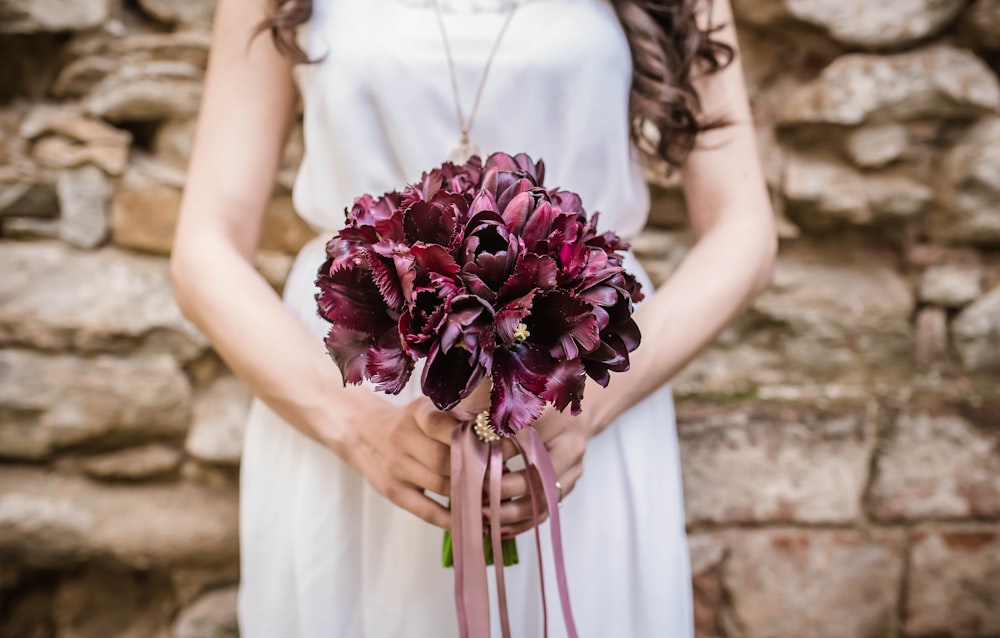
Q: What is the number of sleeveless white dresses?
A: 1